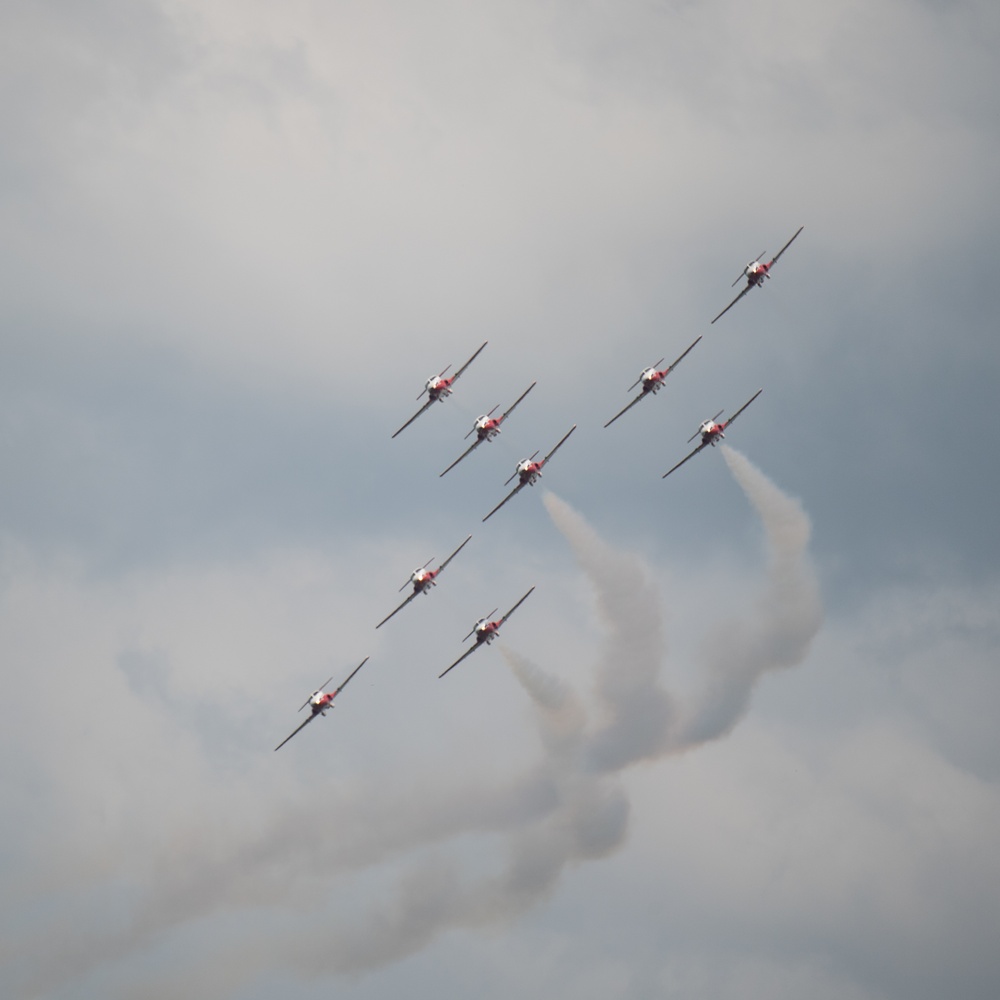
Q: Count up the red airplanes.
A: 9